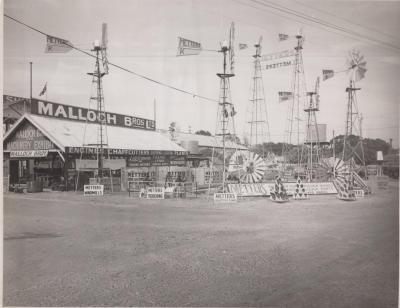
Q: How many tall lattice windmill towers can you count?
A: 6